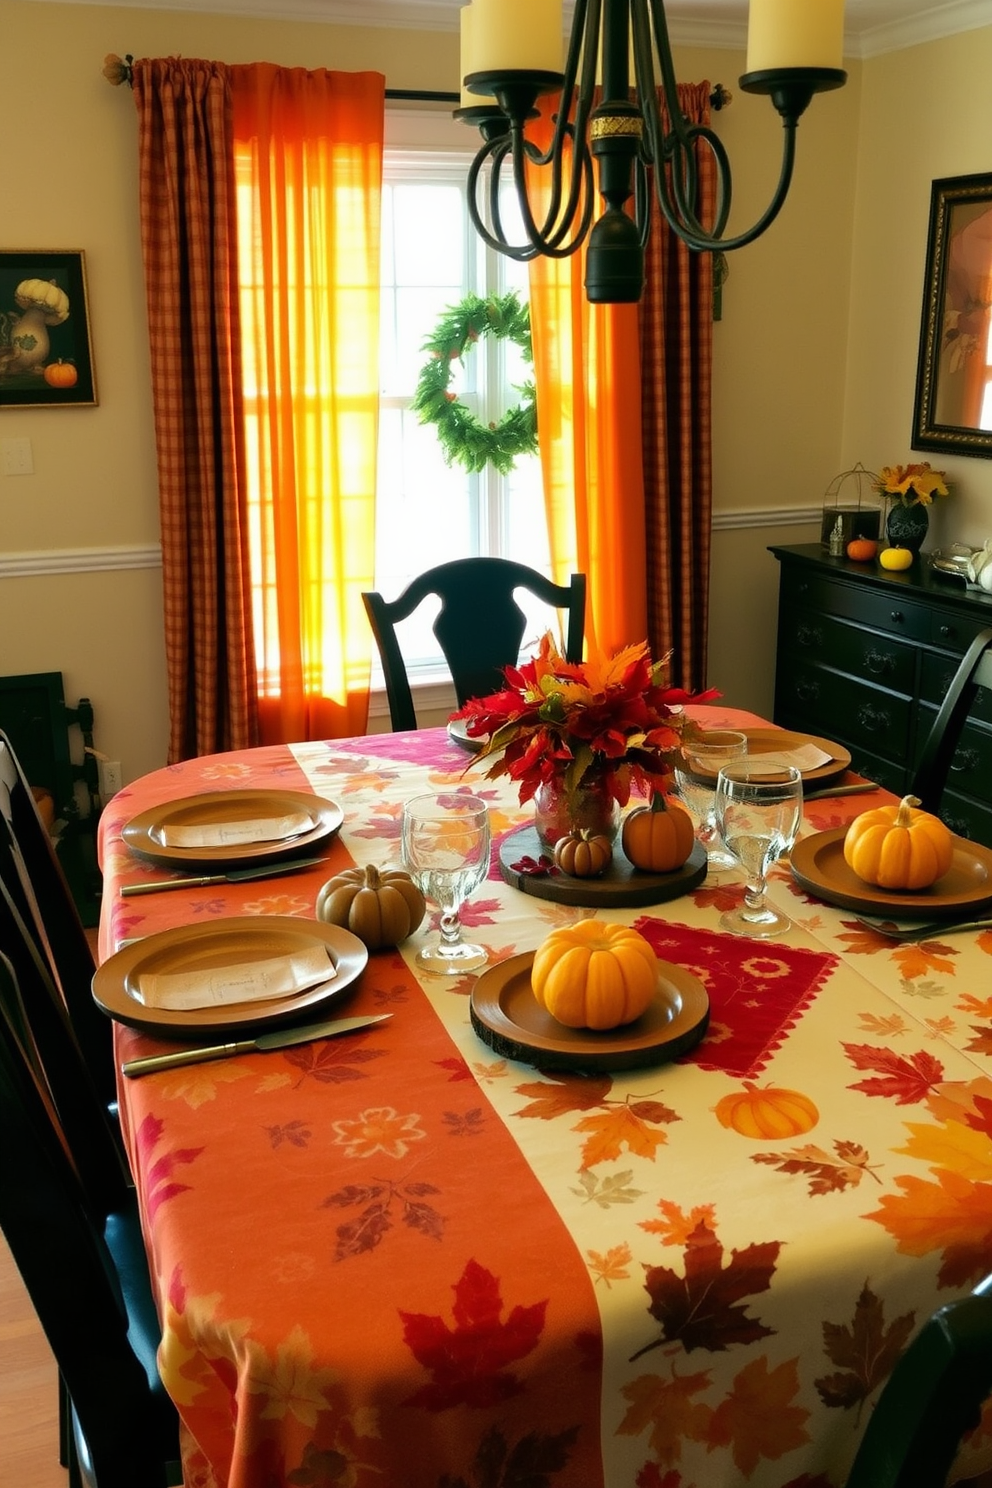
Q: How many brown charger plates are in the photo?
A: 5